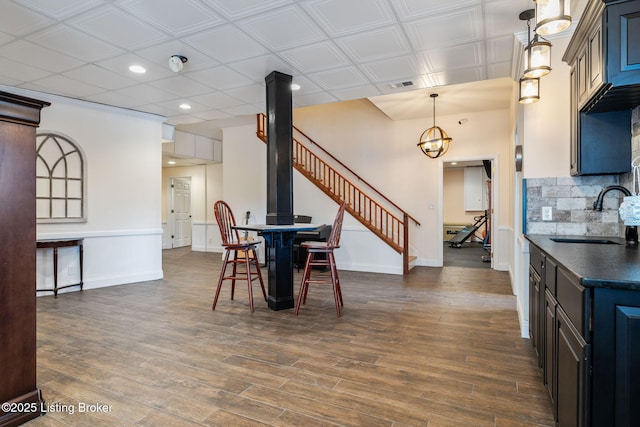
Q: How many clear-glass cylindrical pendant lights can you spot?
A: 3